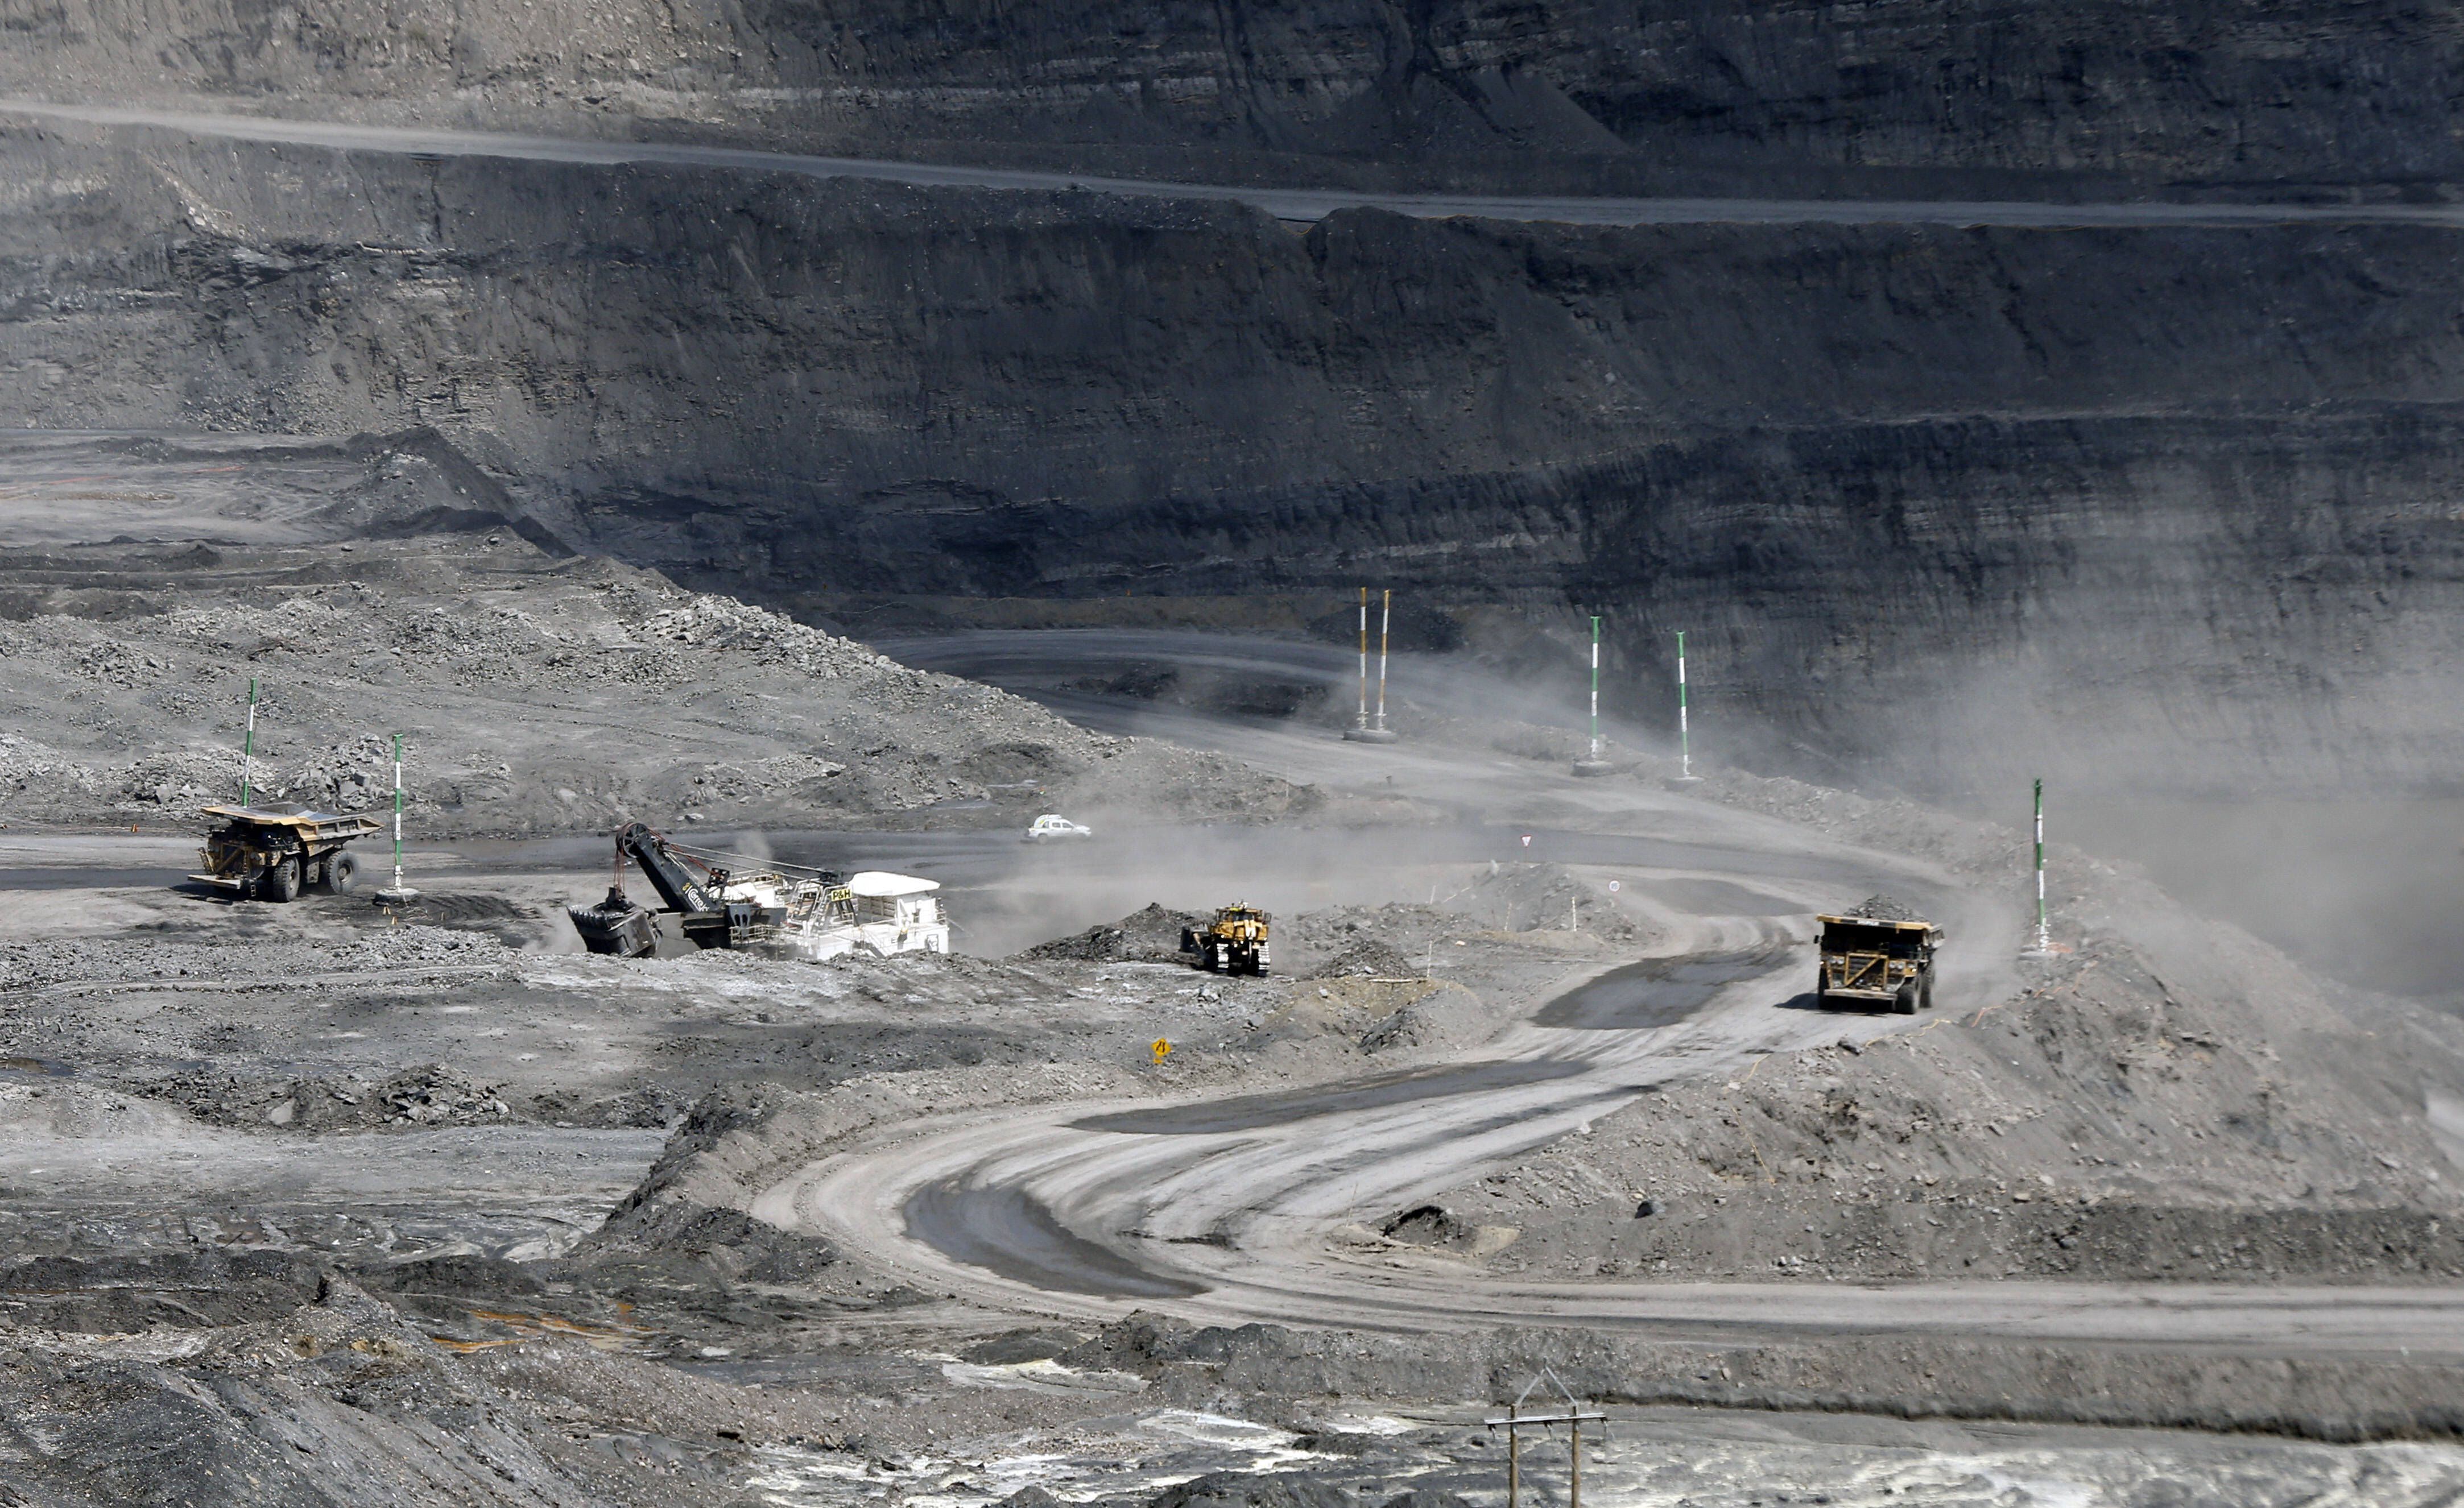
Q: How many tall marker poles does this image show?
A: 7